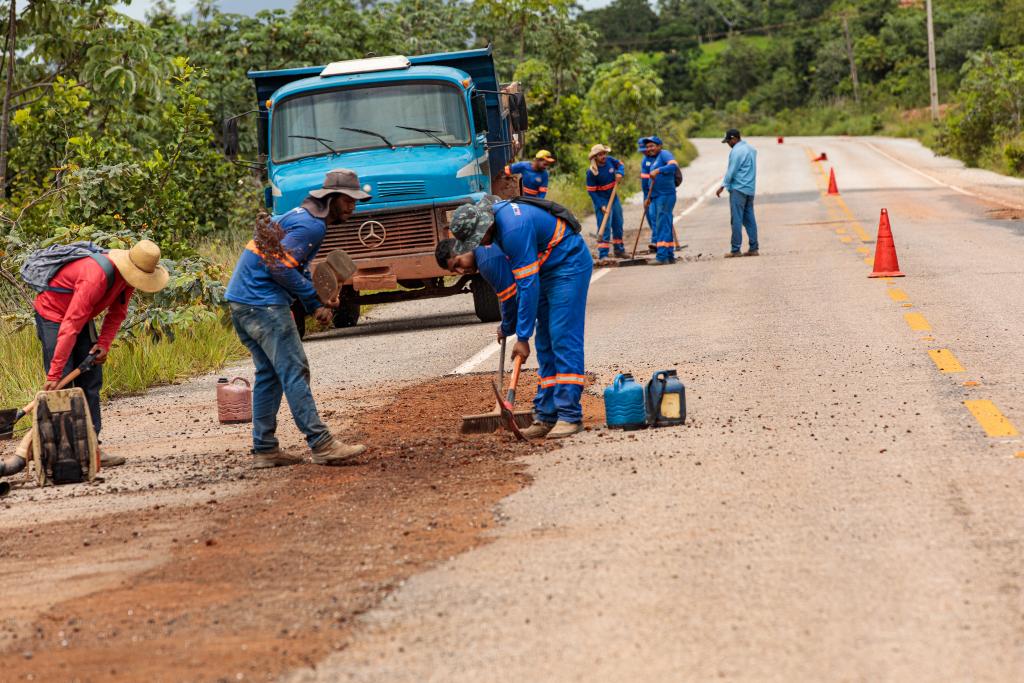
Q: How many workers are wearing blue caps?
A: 2